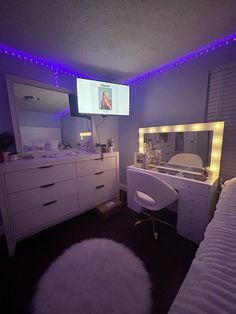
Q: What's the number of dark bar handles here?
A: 6